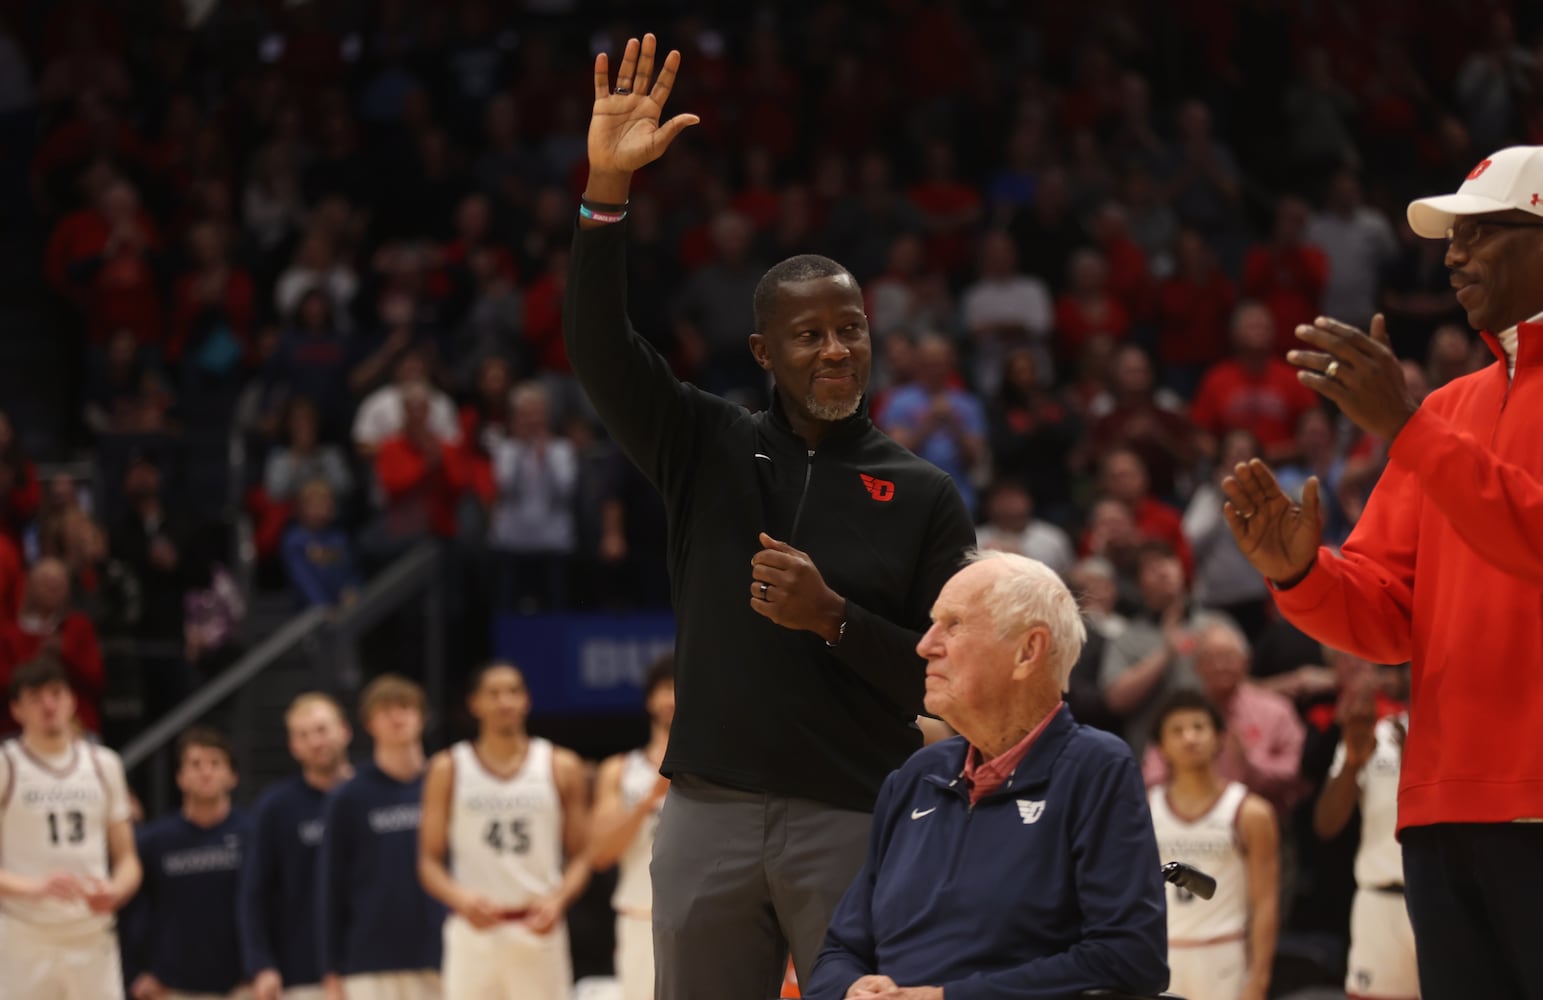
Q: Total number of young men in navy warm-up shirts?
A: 3